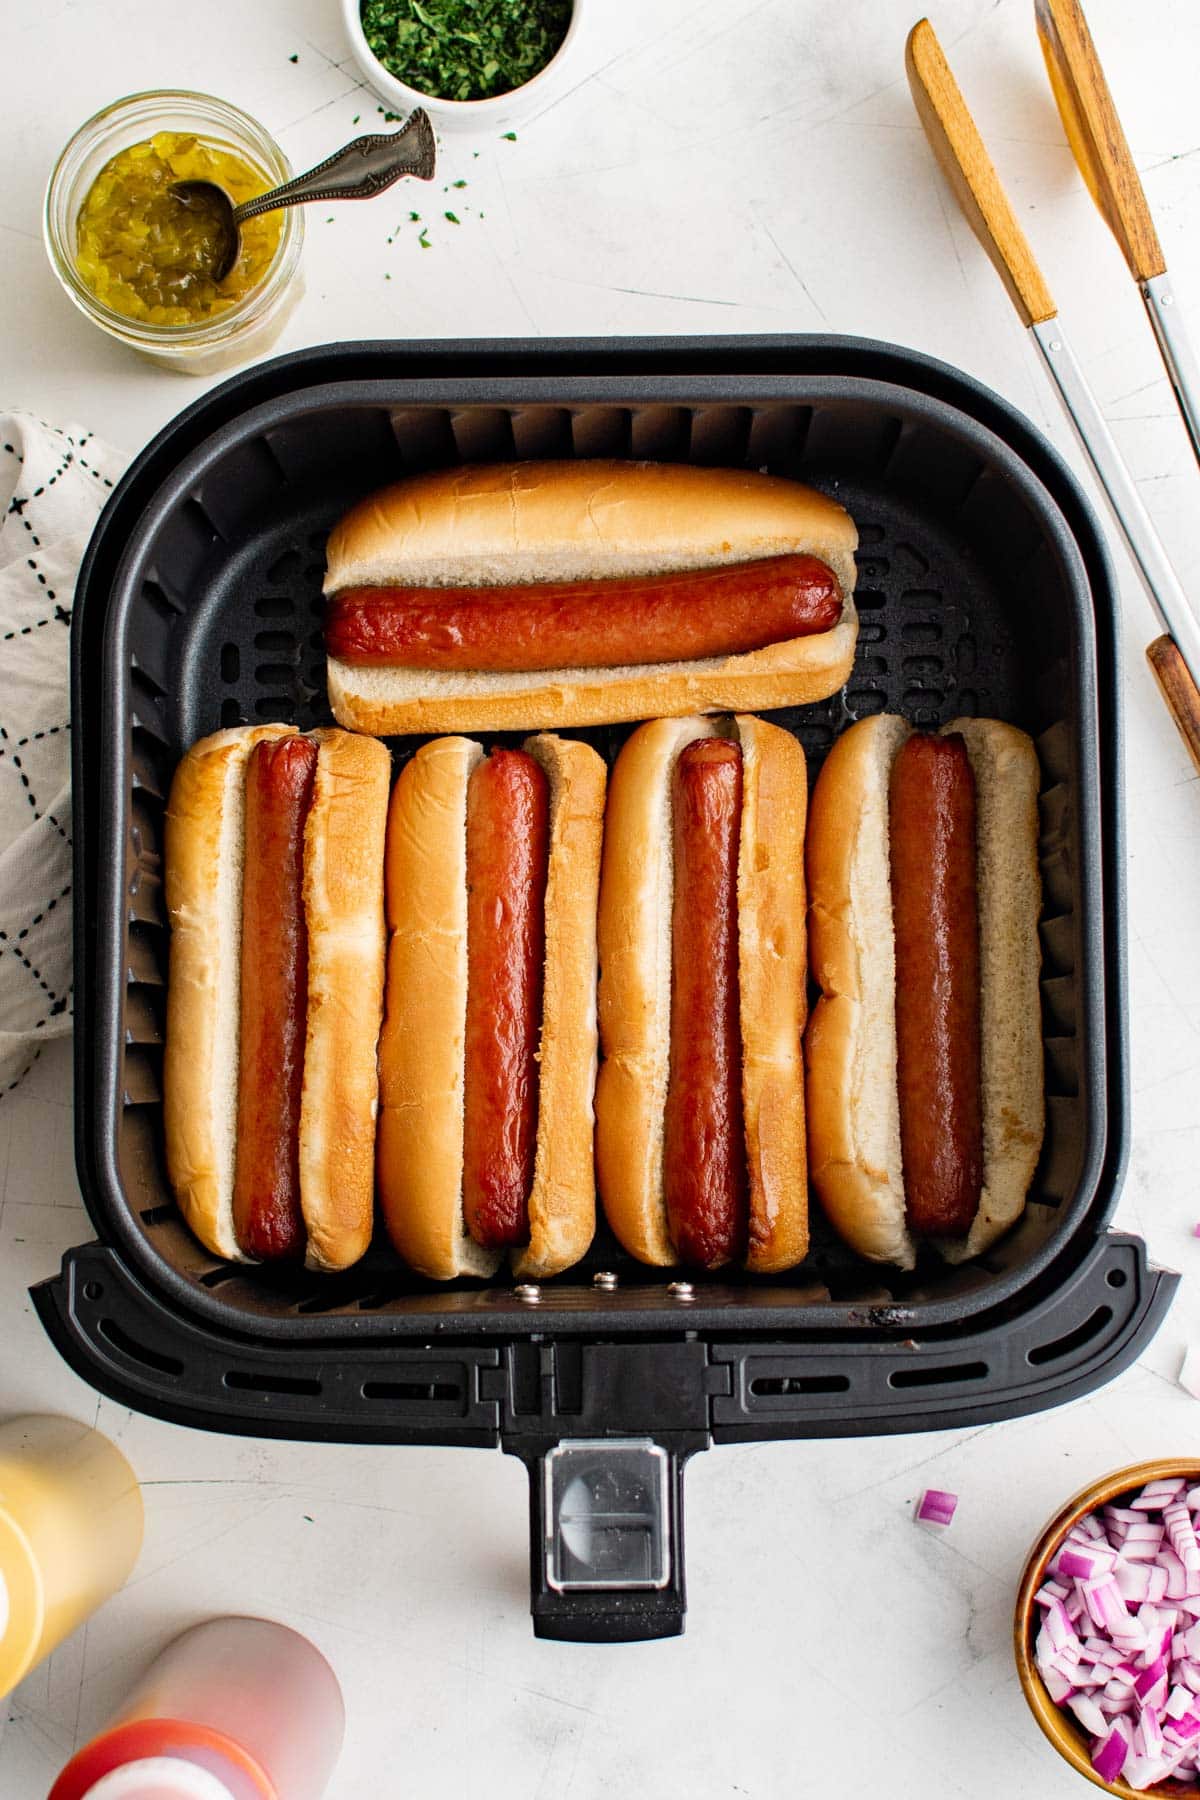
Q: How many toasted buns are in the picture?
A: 5